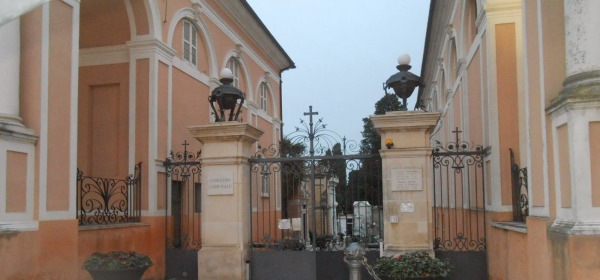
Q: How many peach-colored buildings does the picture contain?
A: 2